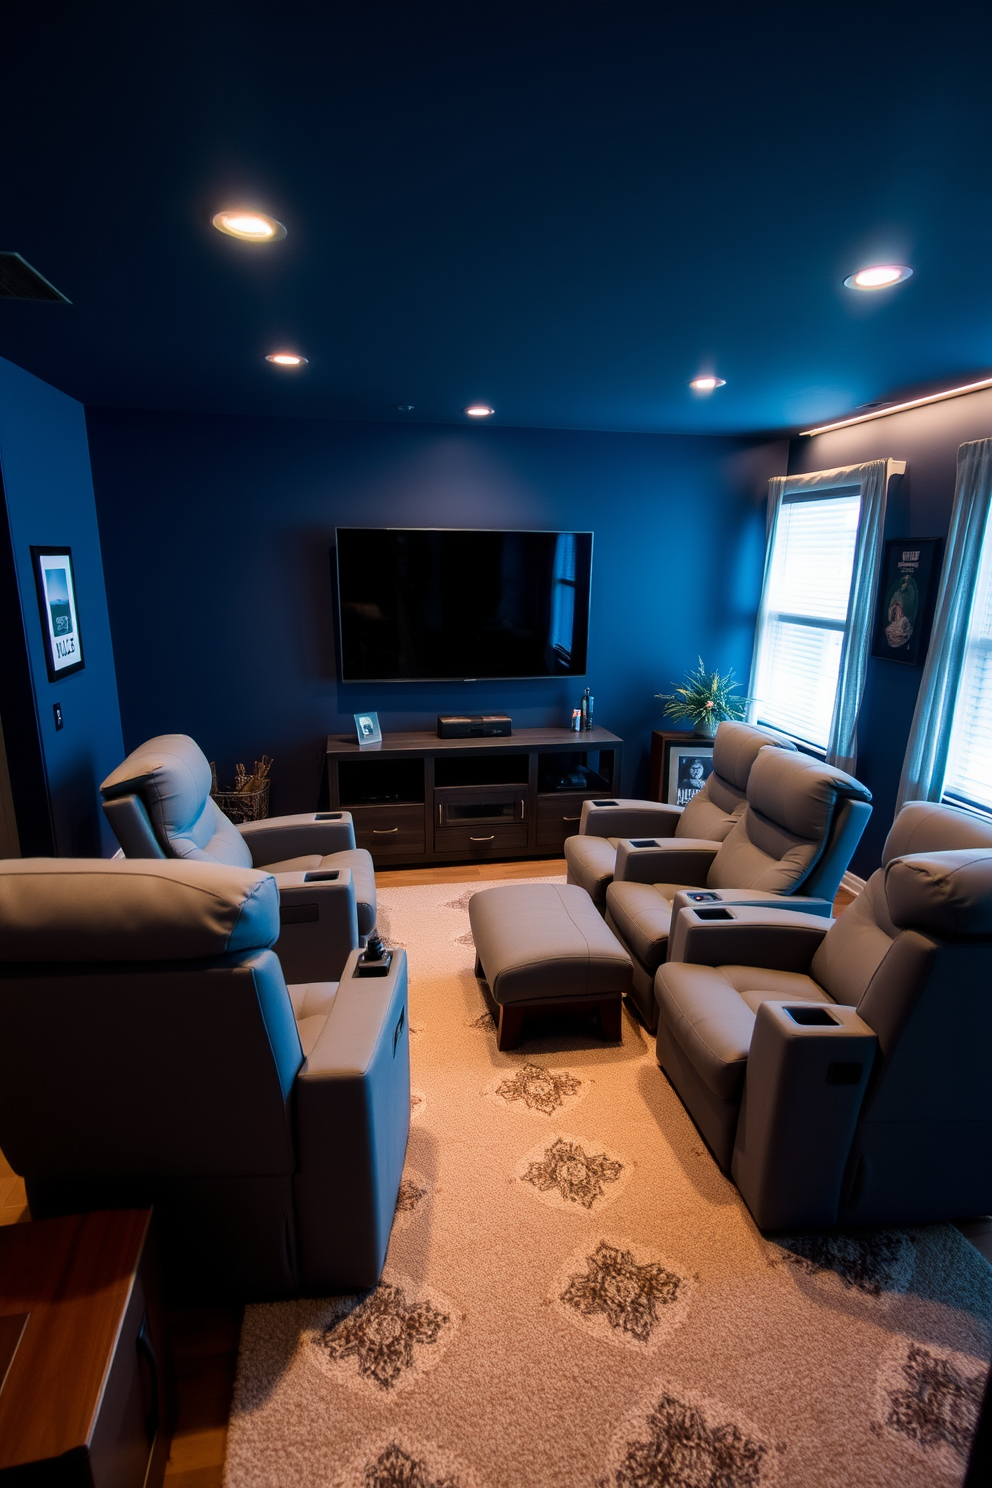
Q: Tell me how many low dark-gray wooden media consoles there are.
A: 1